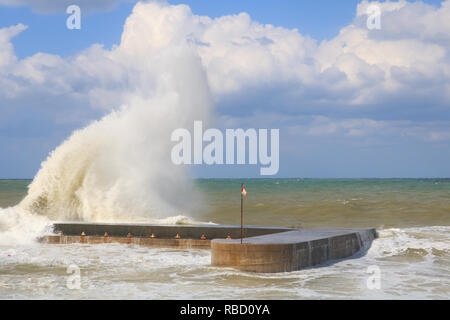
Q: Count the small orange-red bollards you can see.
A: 8